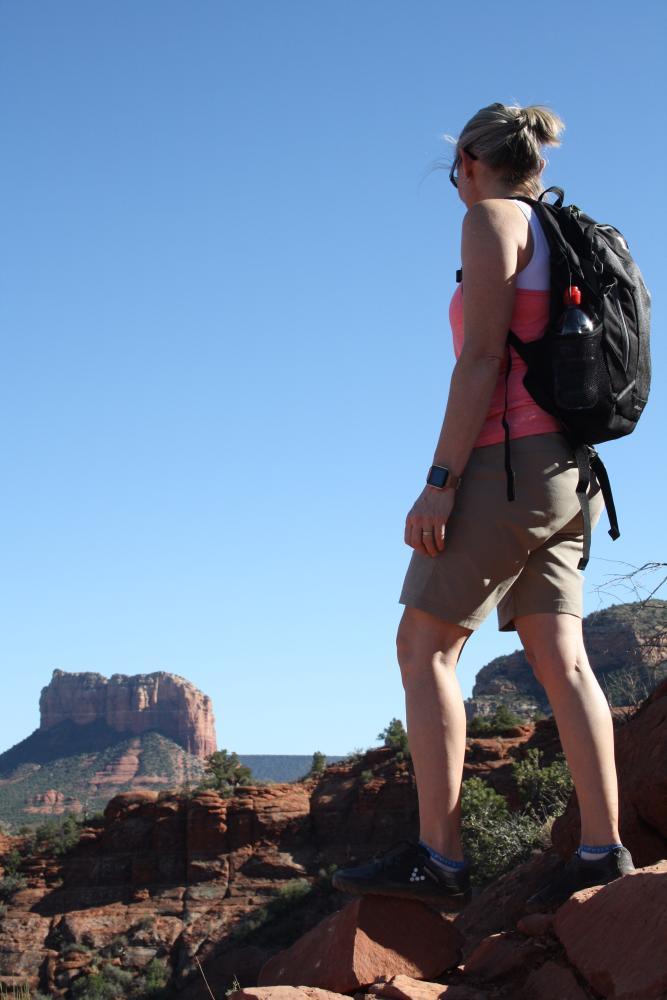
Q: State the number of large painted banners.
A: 0